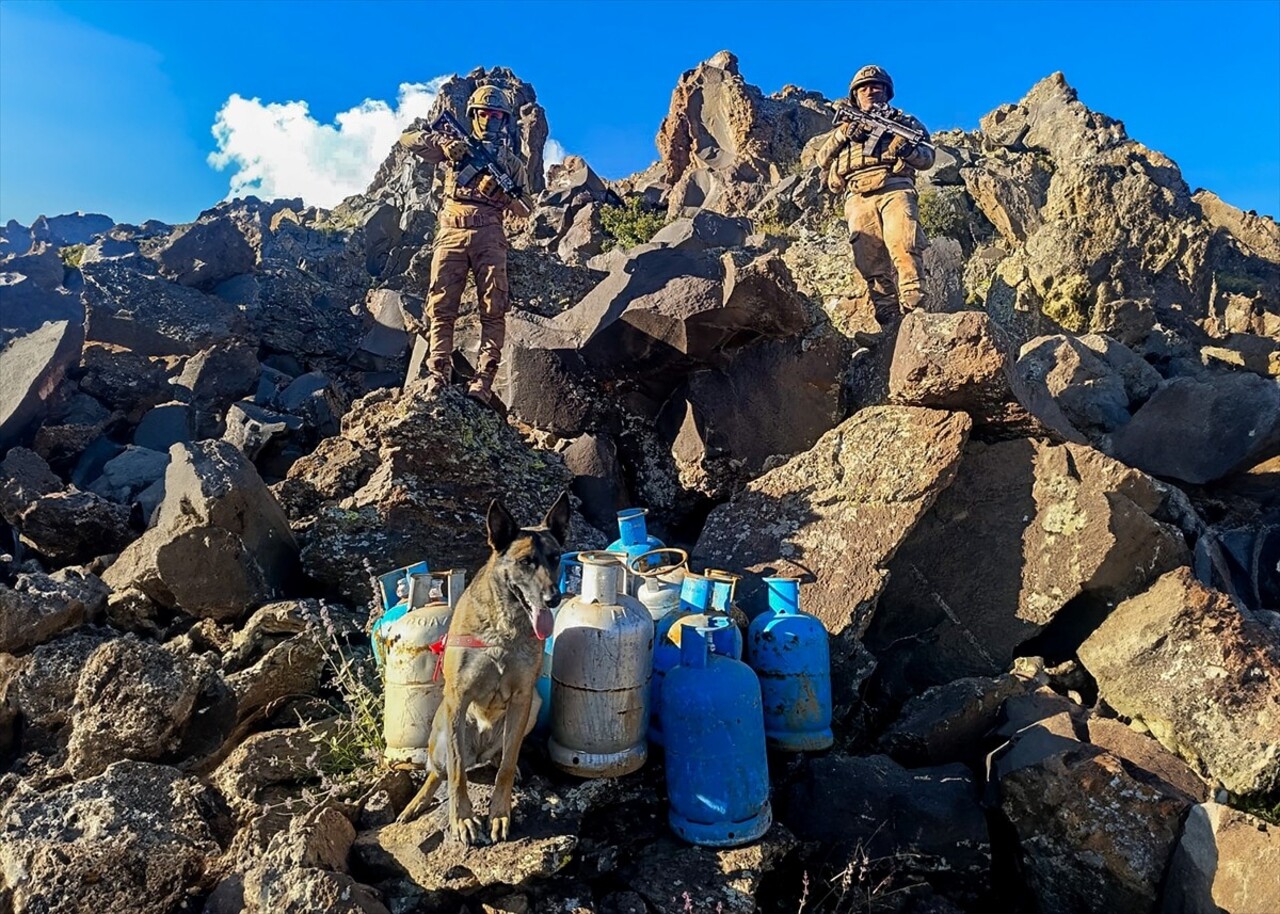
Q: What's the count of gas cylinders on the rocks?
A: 10